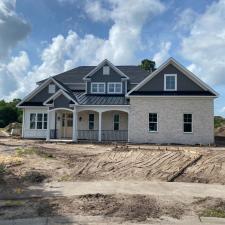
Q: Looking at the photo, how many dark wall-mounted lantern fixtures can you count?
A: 2